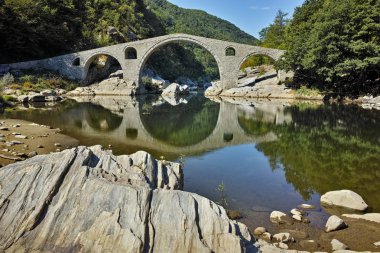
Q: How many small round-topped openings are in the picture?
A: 3